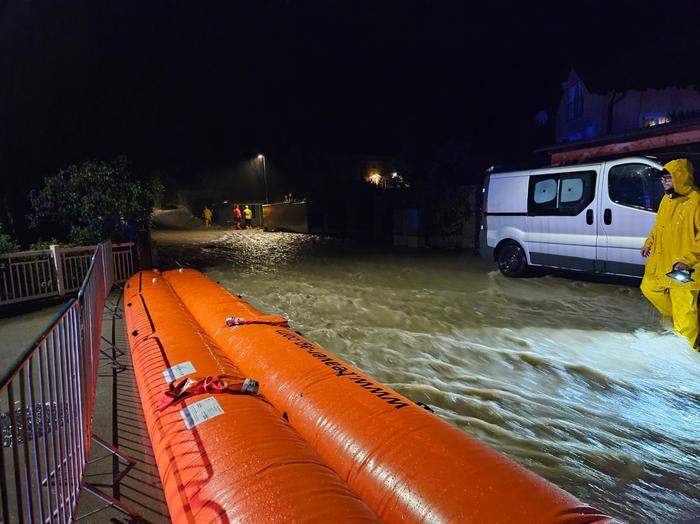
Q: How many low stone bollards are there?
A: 0